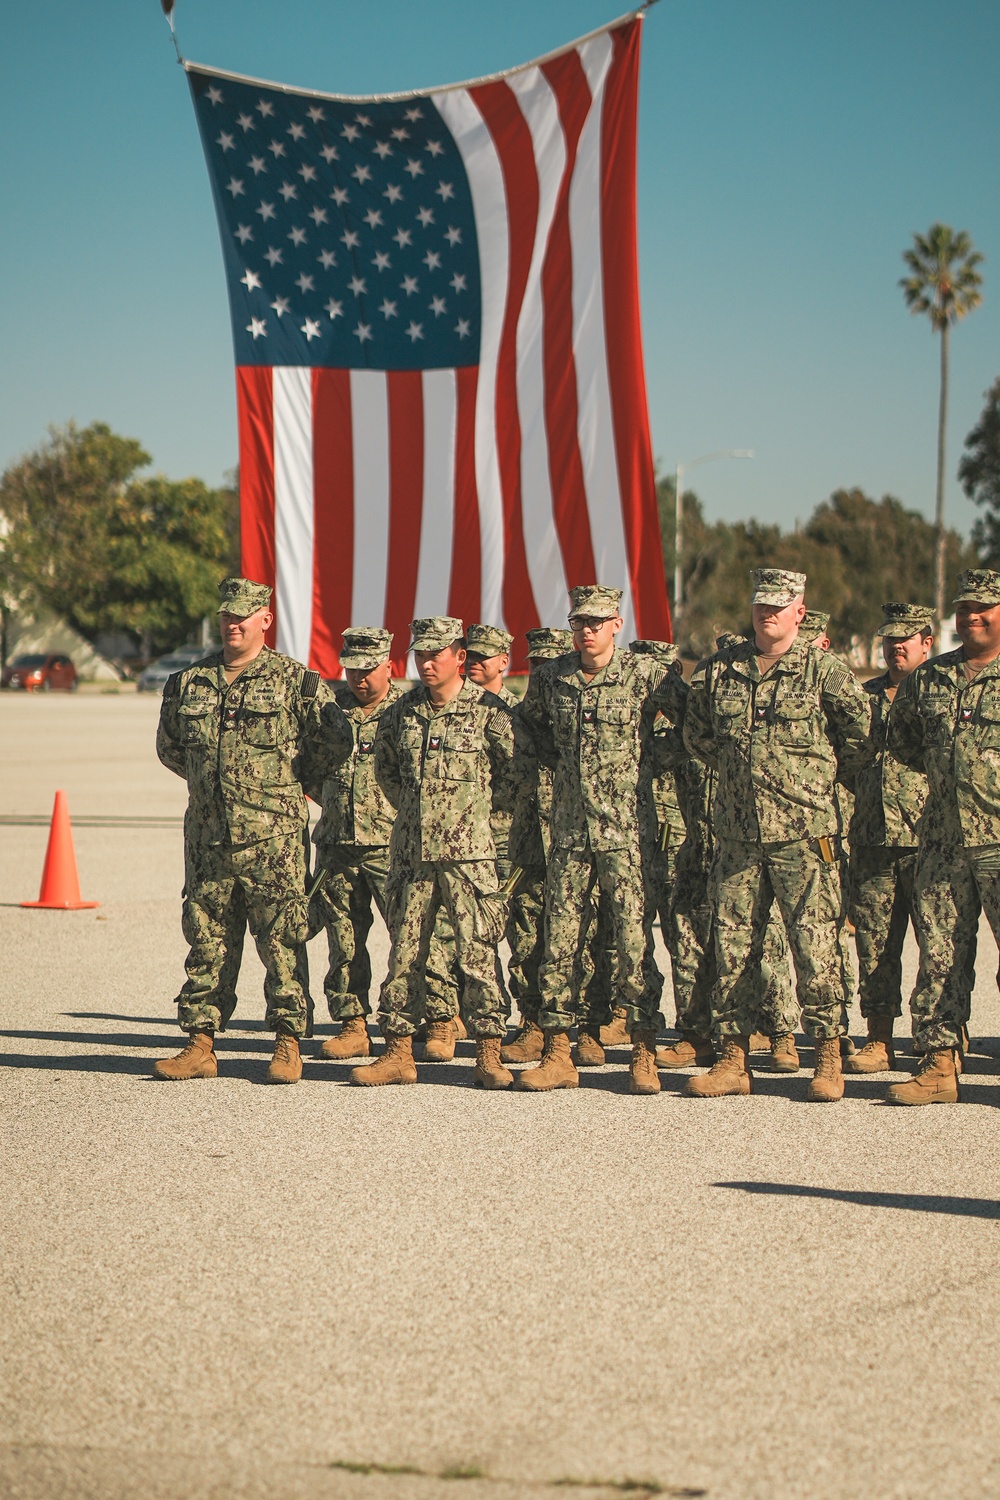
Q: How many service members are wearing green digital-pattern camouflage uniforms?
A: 12